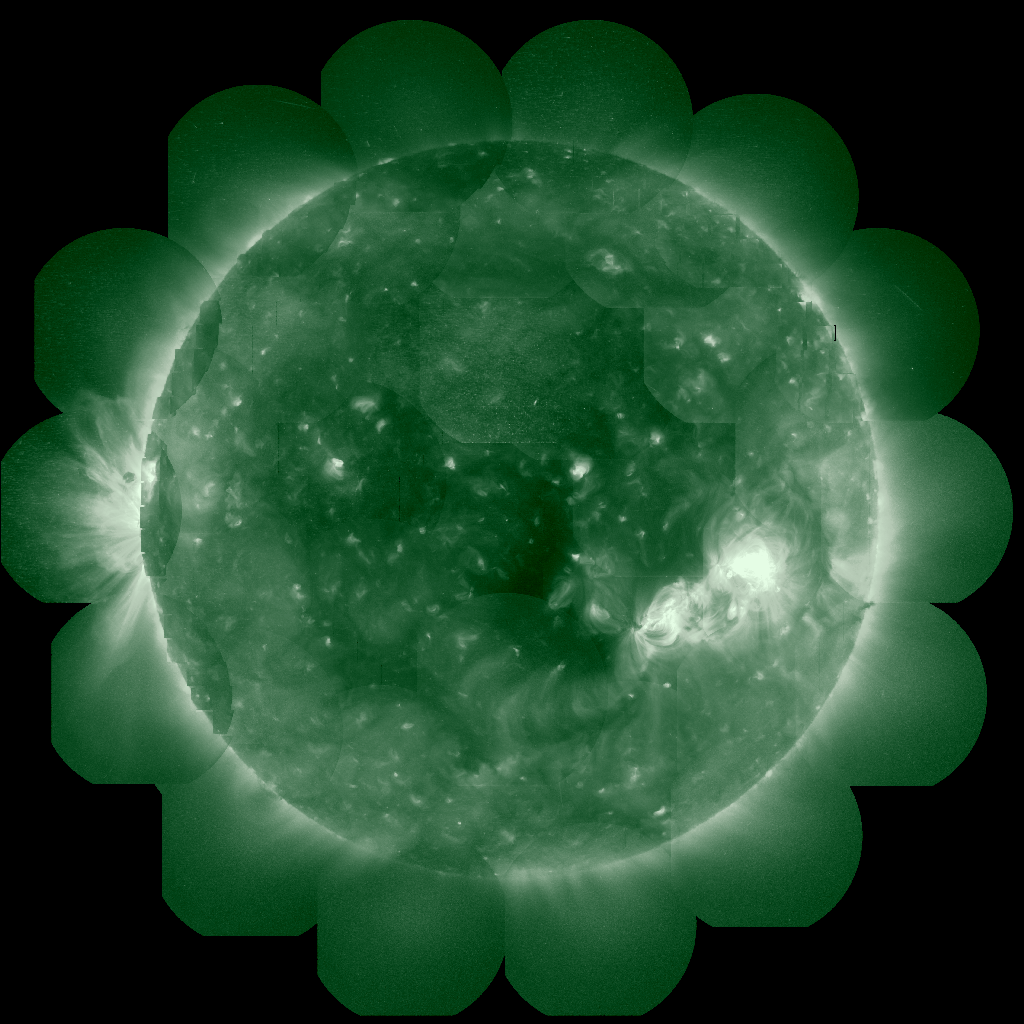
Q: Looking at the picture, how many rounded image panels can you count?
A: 14